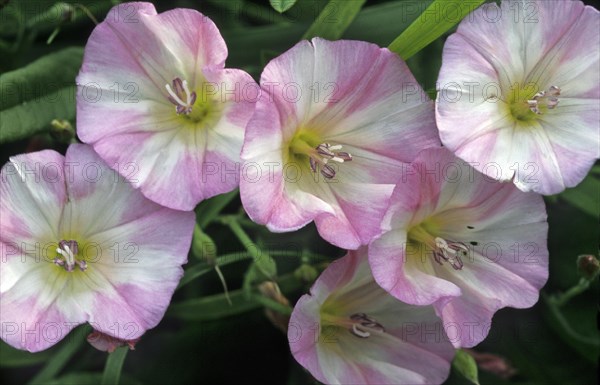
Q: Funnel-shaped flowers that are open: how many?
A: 6